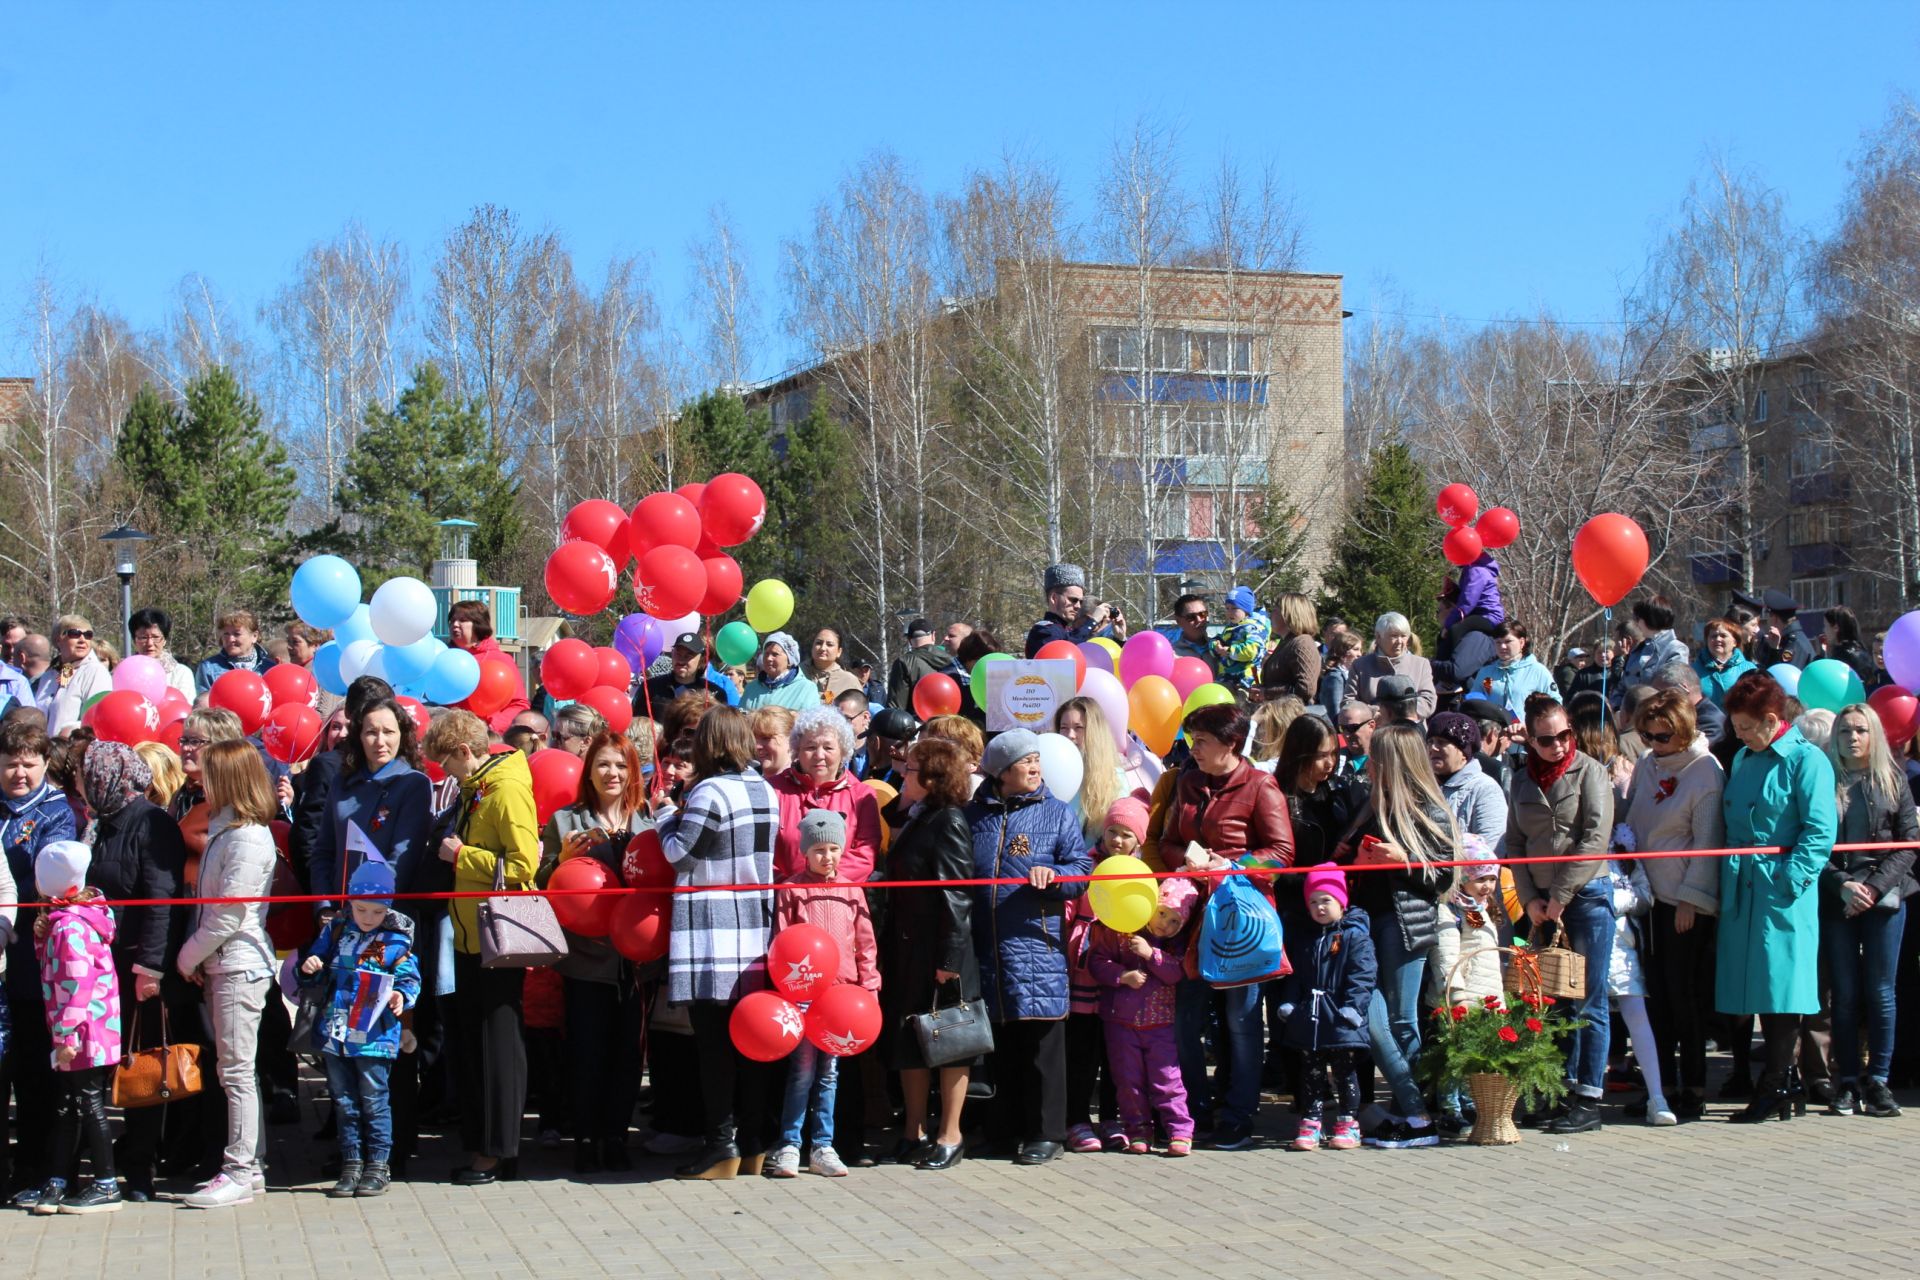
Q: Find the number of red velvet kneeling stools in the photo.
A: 0